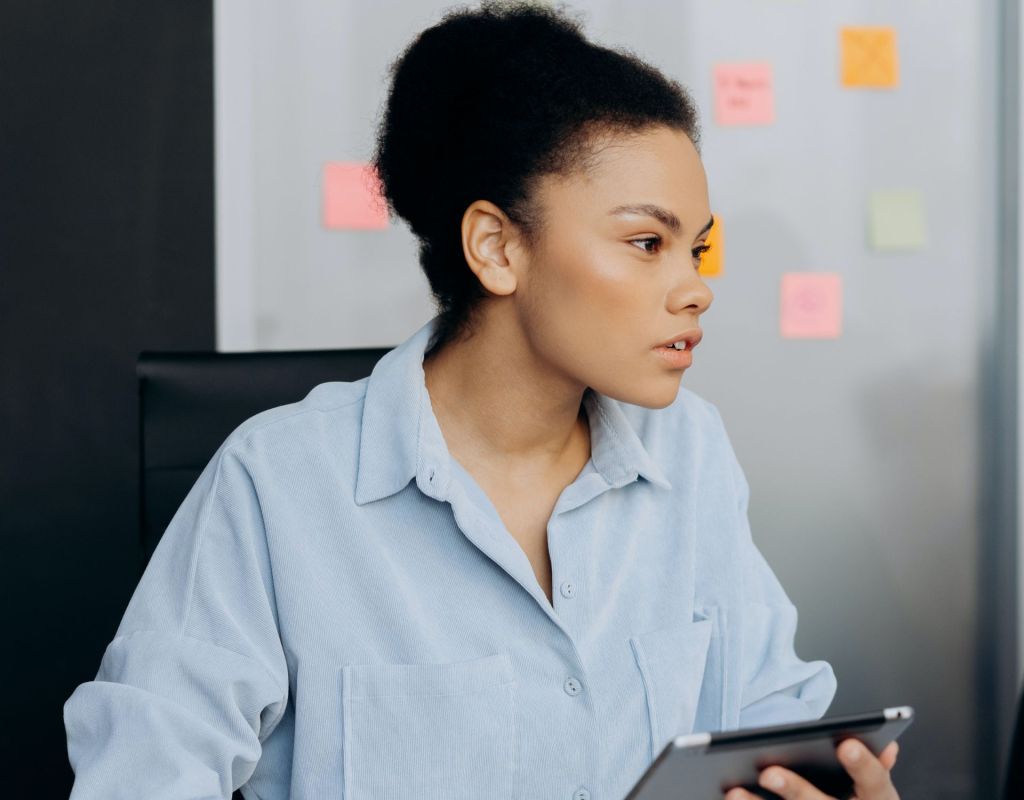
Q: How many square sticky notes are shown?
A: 6